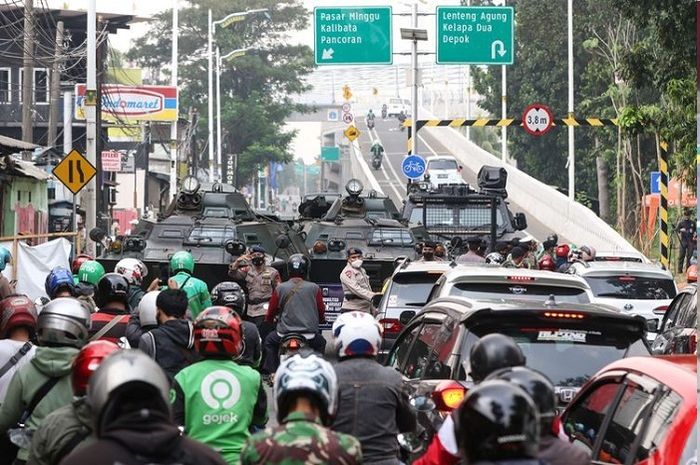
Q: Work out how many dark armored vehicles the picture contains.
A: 3